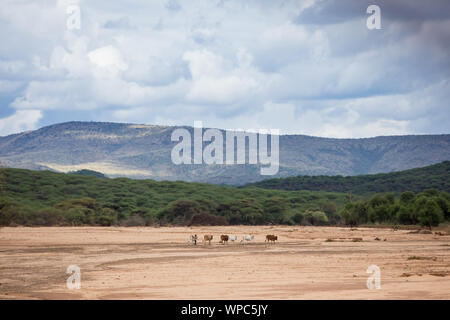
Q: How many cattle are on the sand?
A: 5